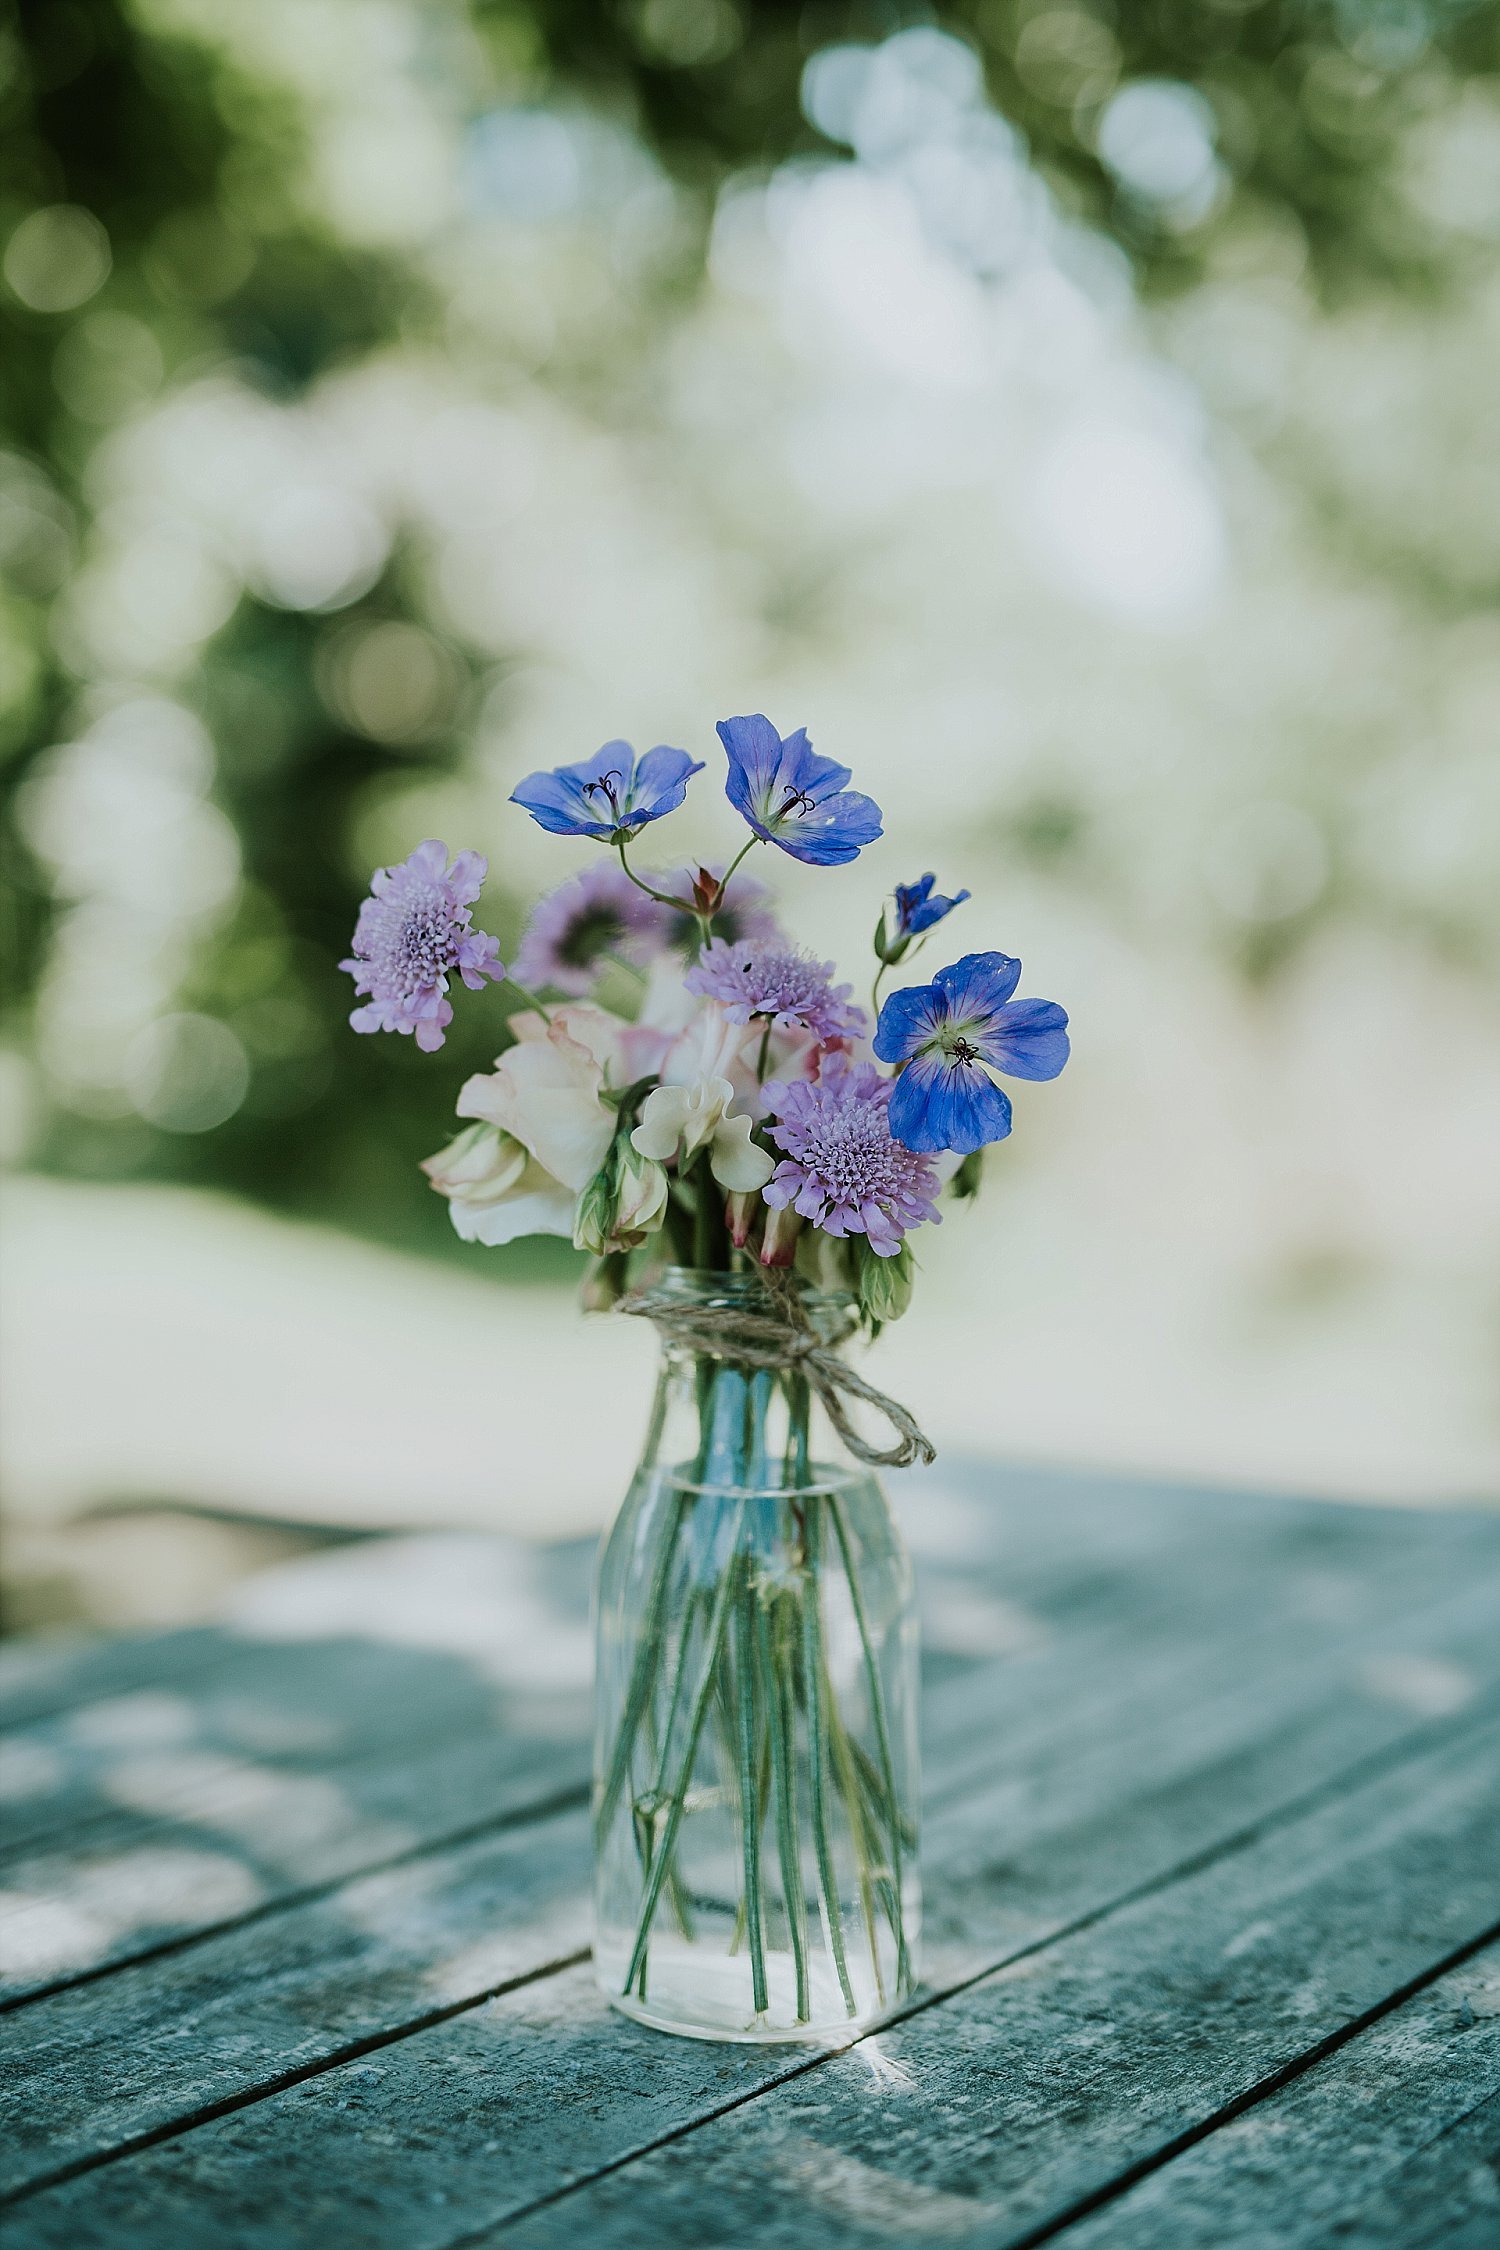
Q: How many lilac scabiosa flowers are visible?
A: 5